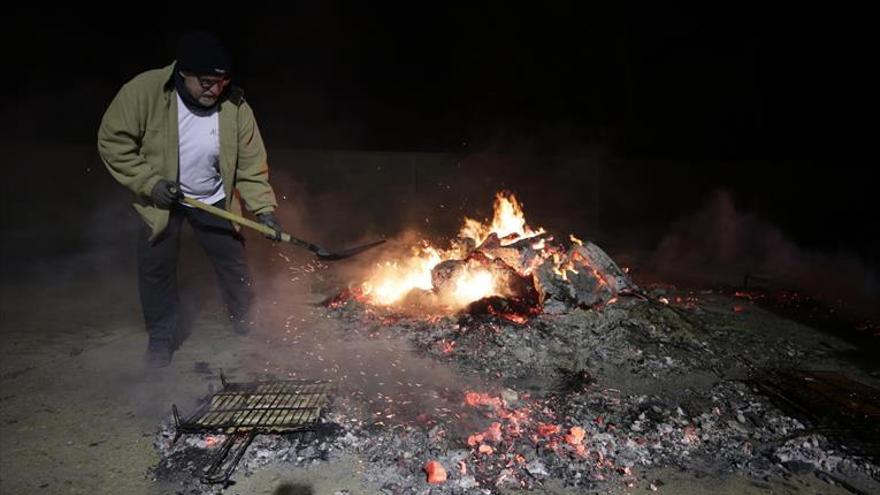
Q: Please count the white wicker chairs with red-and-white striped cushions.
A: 0